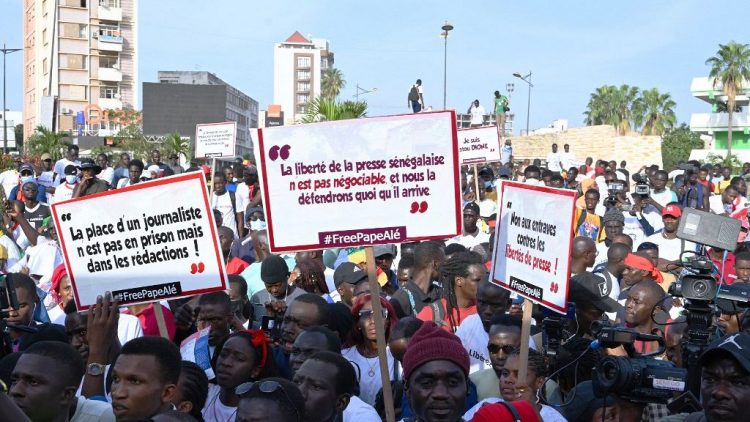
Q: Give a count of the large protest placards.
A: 3